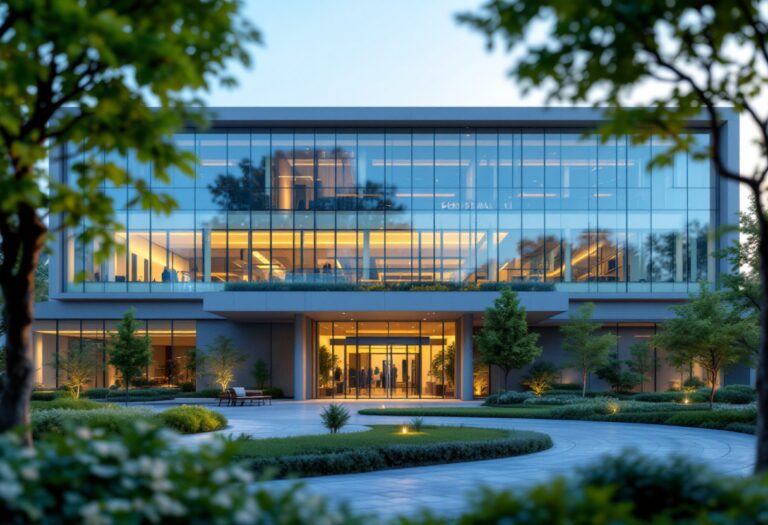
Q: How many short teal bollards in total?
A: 0